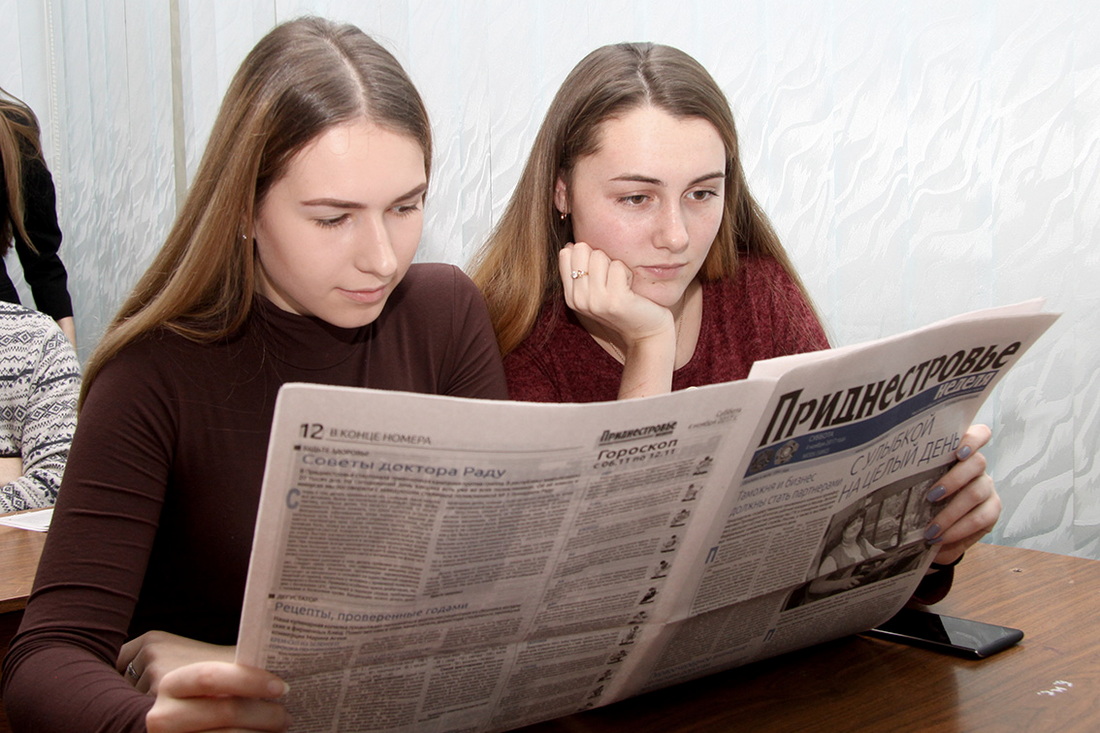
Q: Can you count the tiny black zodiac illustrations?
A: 12